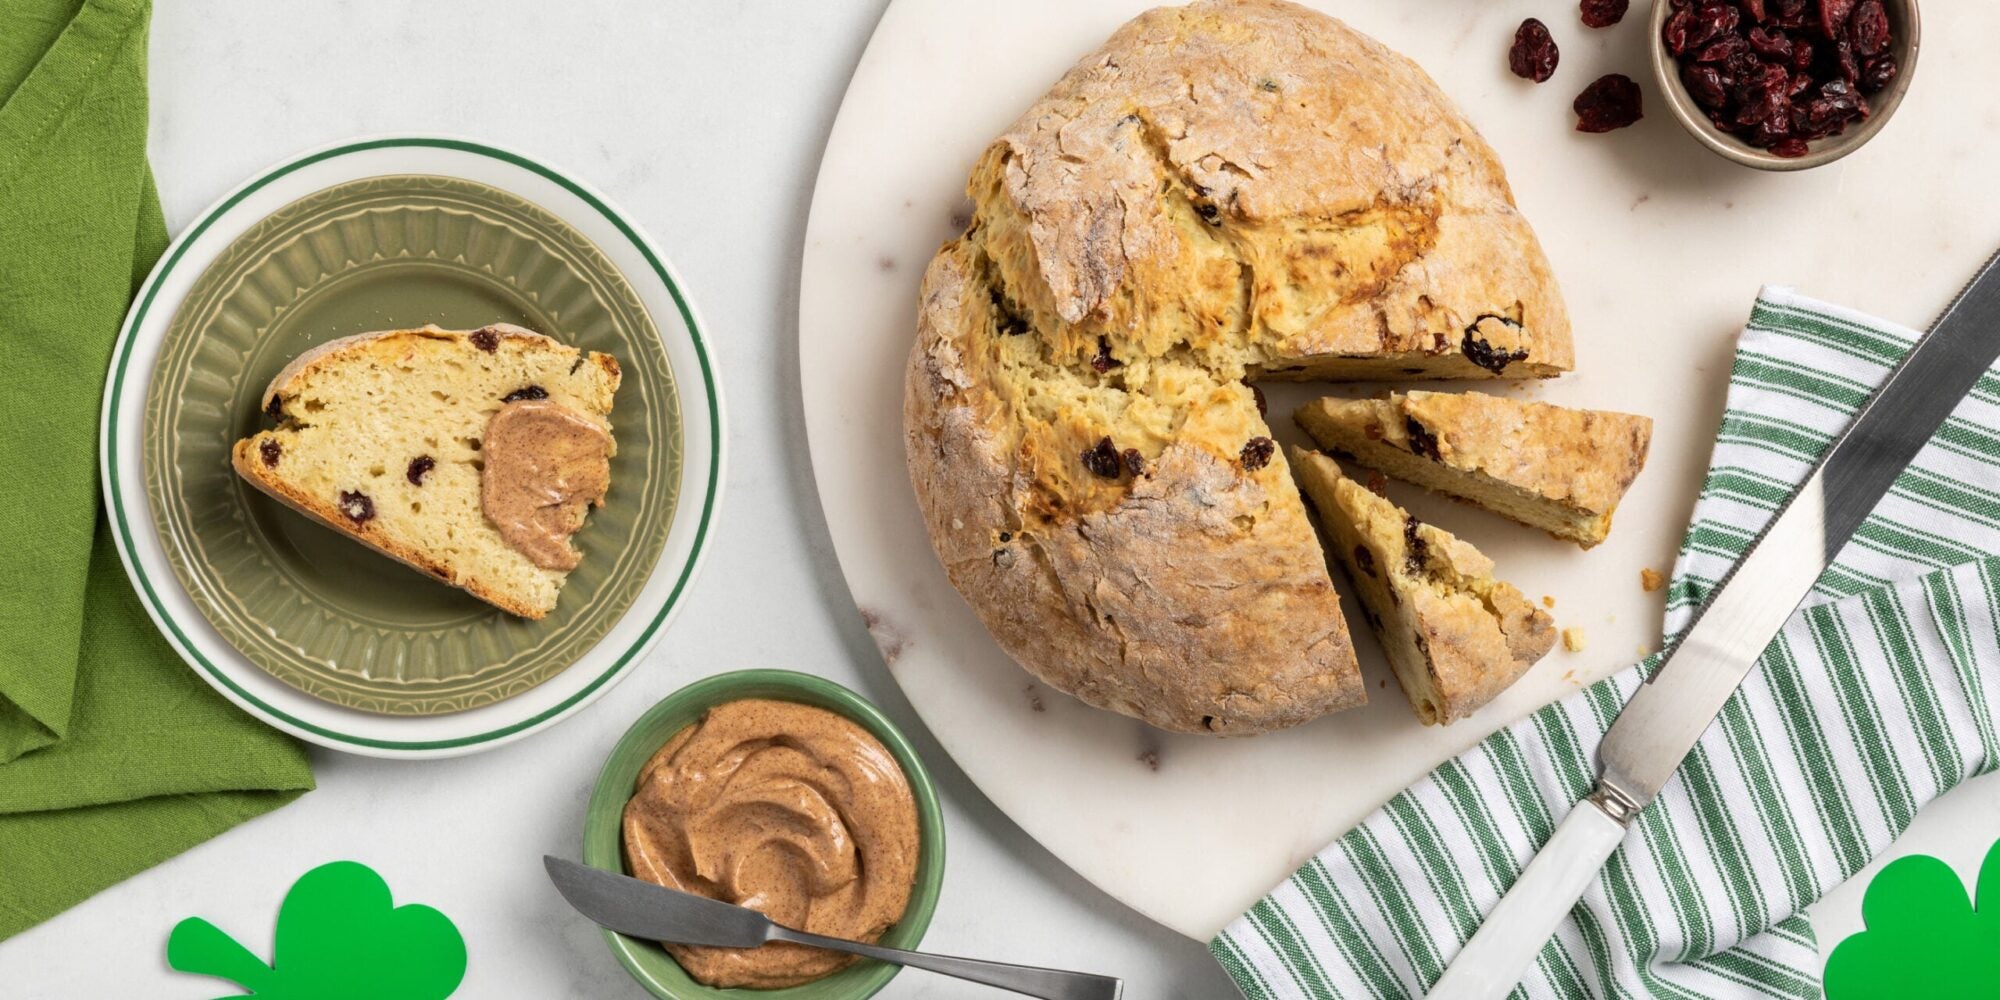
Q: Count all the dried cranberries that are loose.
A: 3